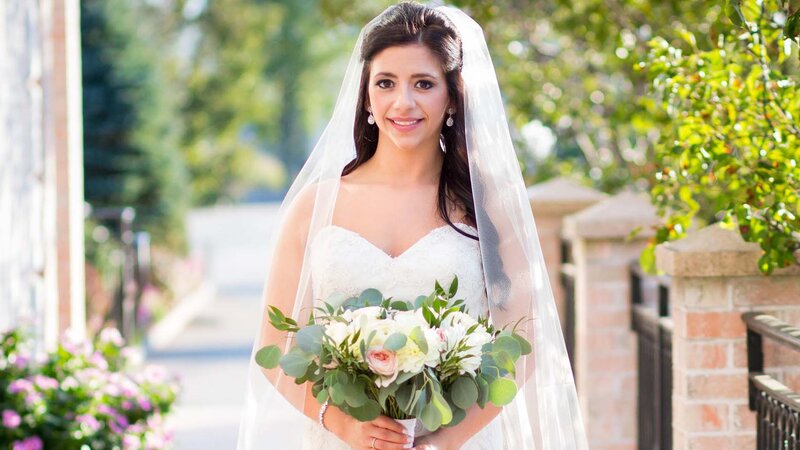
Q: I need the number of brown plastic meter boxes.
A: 0